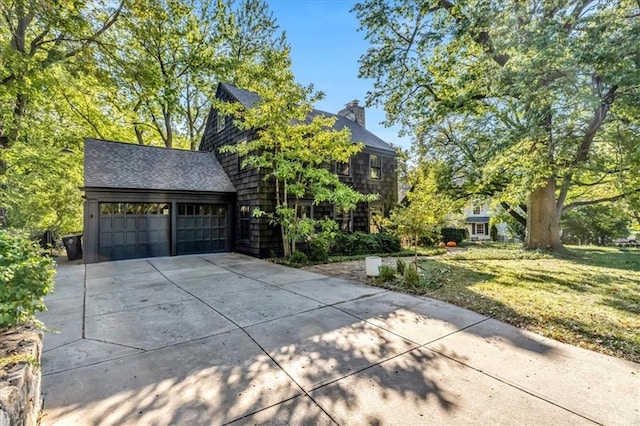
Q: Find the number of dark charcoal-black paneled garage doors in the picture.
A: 2